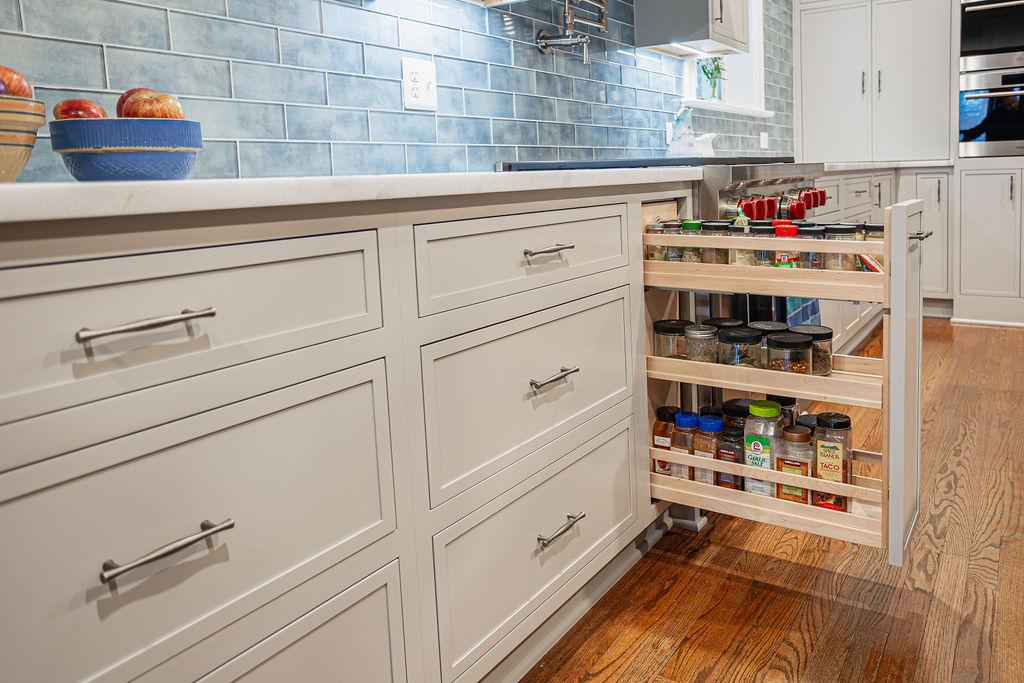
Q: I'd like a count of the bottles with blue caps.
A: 2